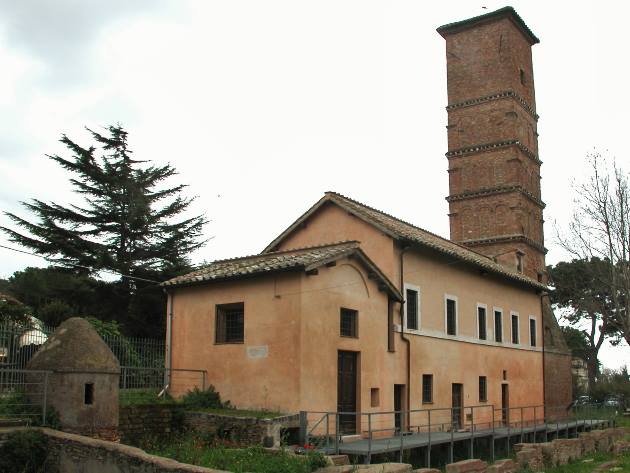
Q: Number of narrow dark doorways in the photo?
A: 4